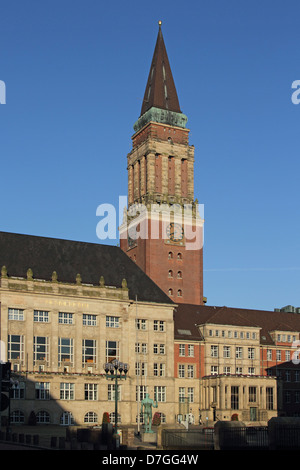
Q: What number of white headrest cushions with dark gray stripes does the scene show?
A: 0